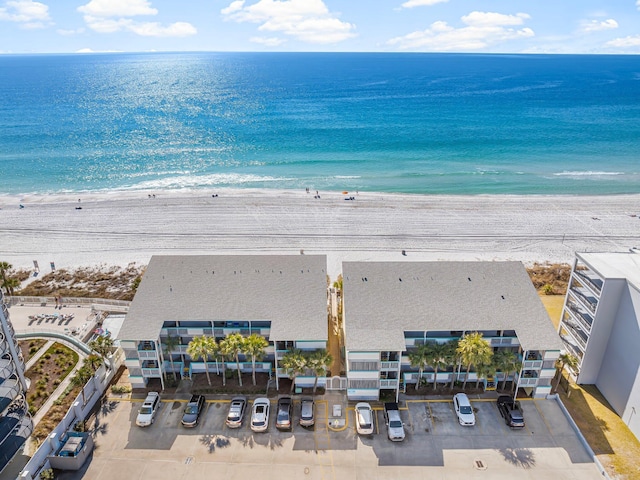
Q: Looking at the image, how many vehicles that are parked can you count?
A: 10